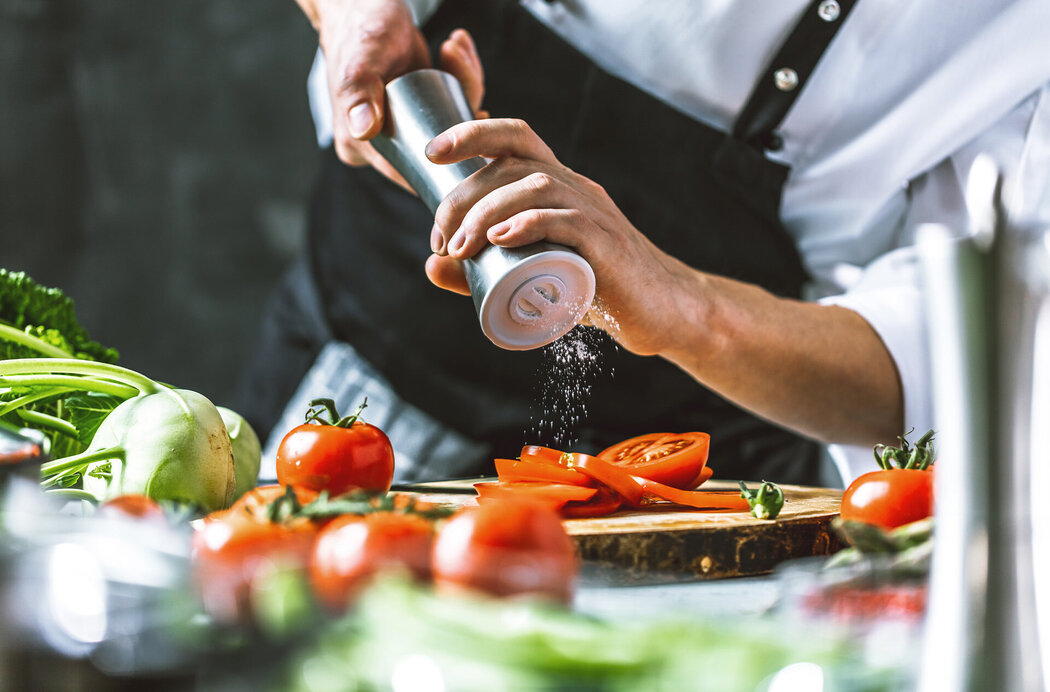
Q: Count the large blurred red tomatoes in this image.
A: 3